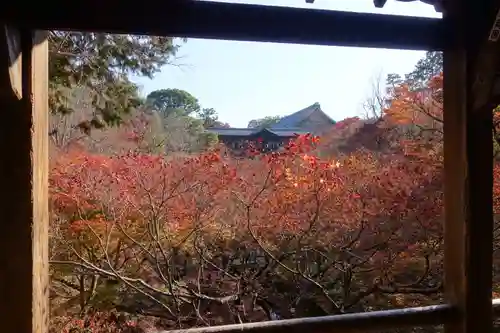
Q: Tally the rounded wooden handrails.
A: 1